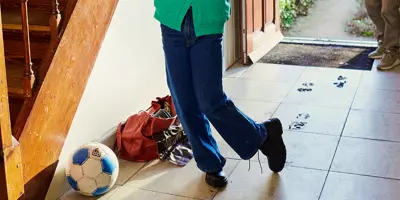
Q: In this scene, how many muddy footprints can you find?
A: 3